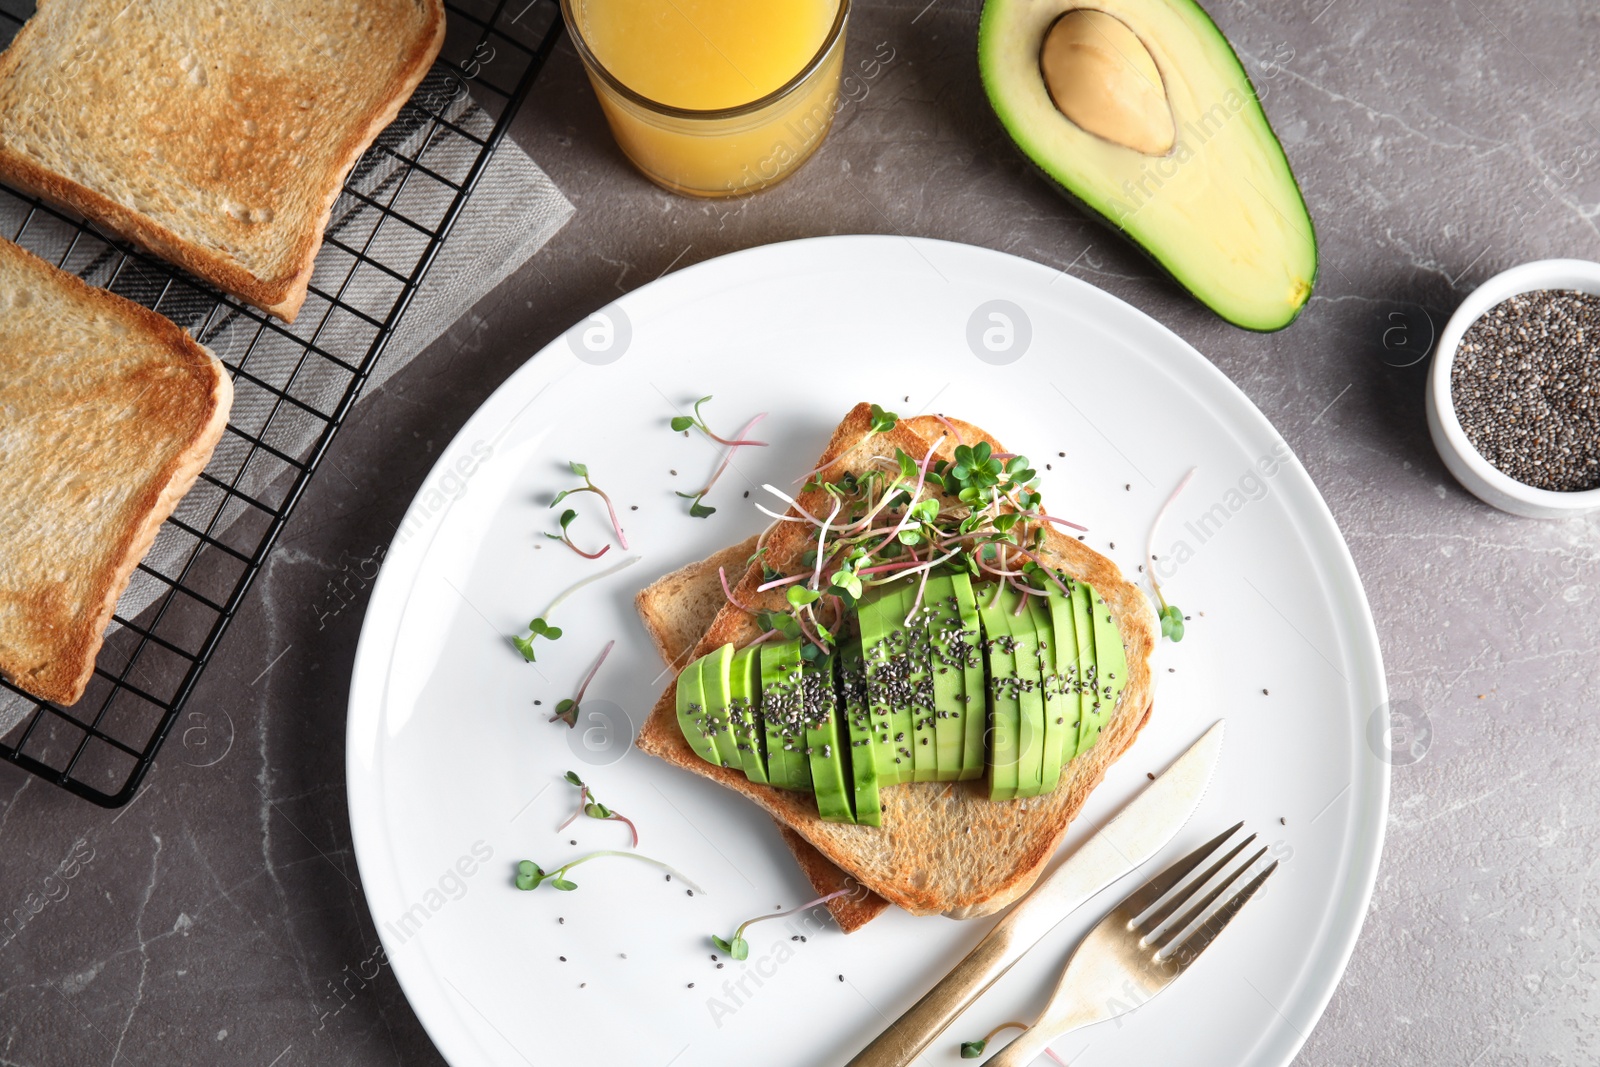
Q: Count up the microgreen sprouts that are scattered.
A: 12